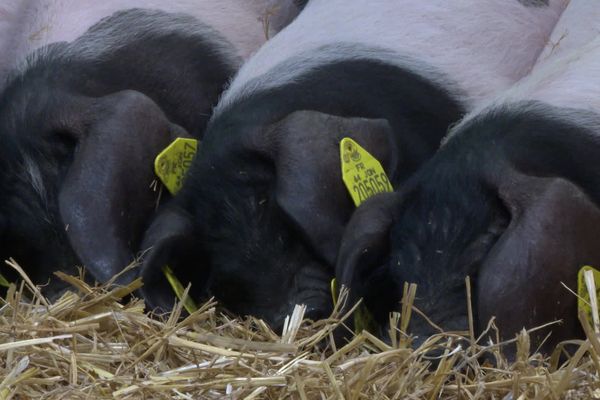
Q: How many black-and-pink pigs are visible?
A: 3